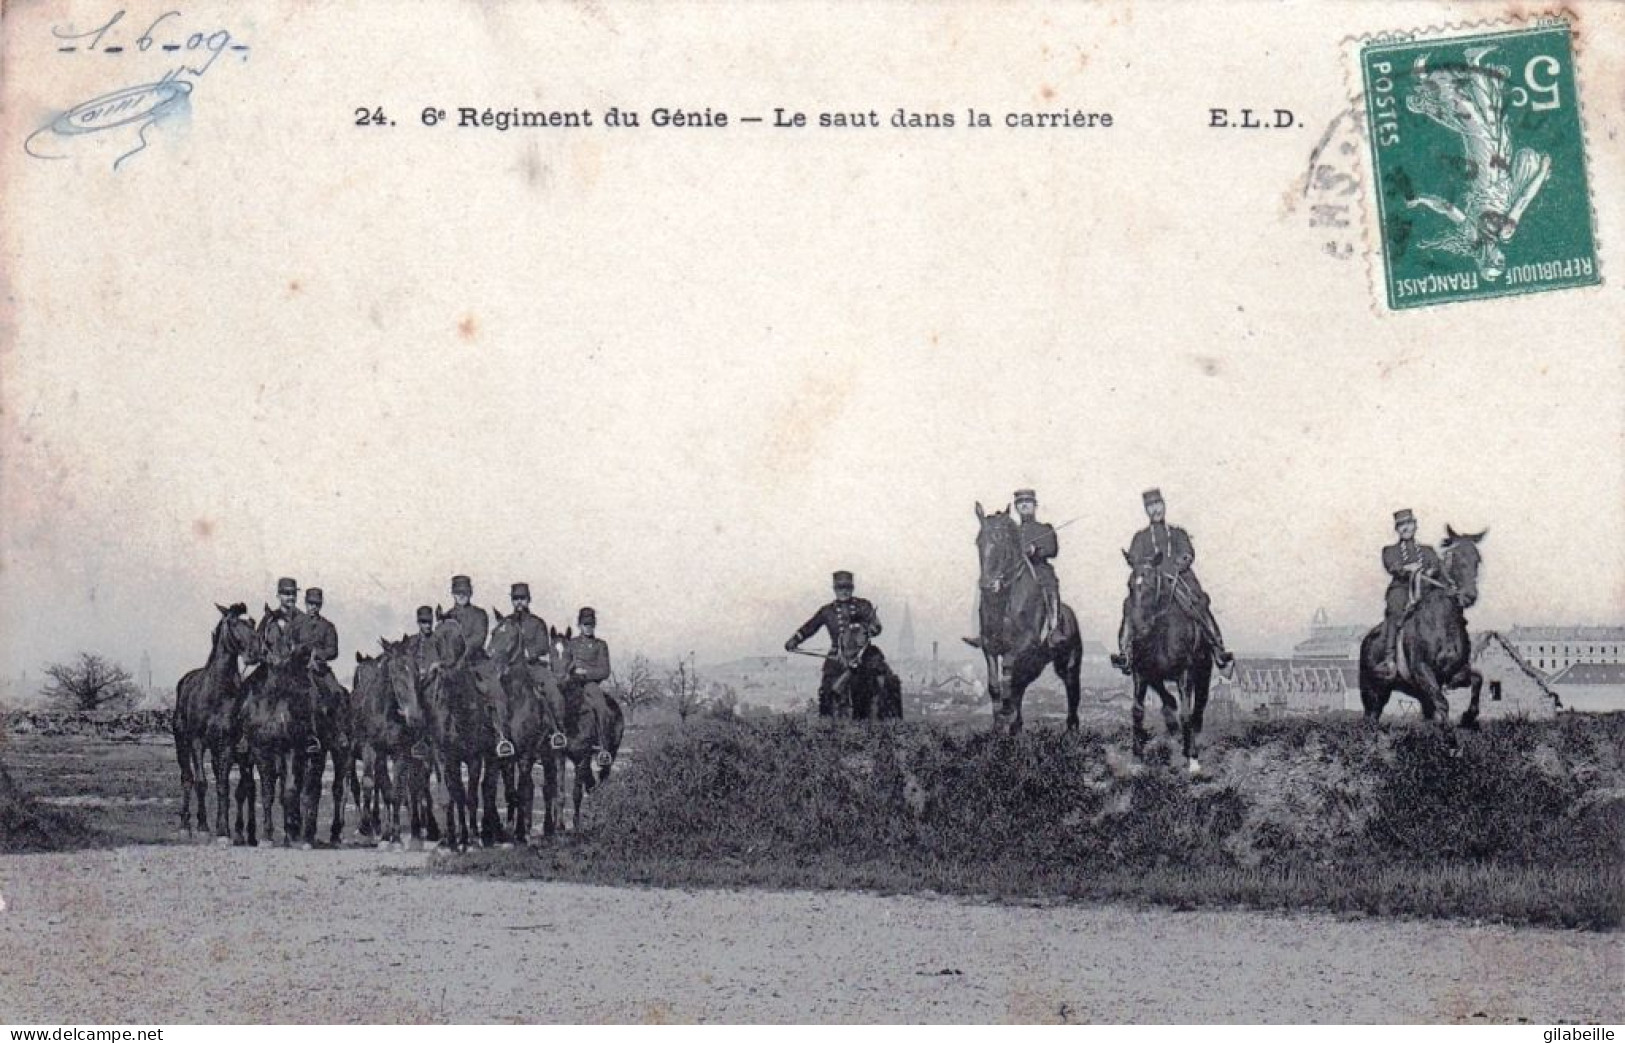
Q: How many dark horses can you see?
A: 12